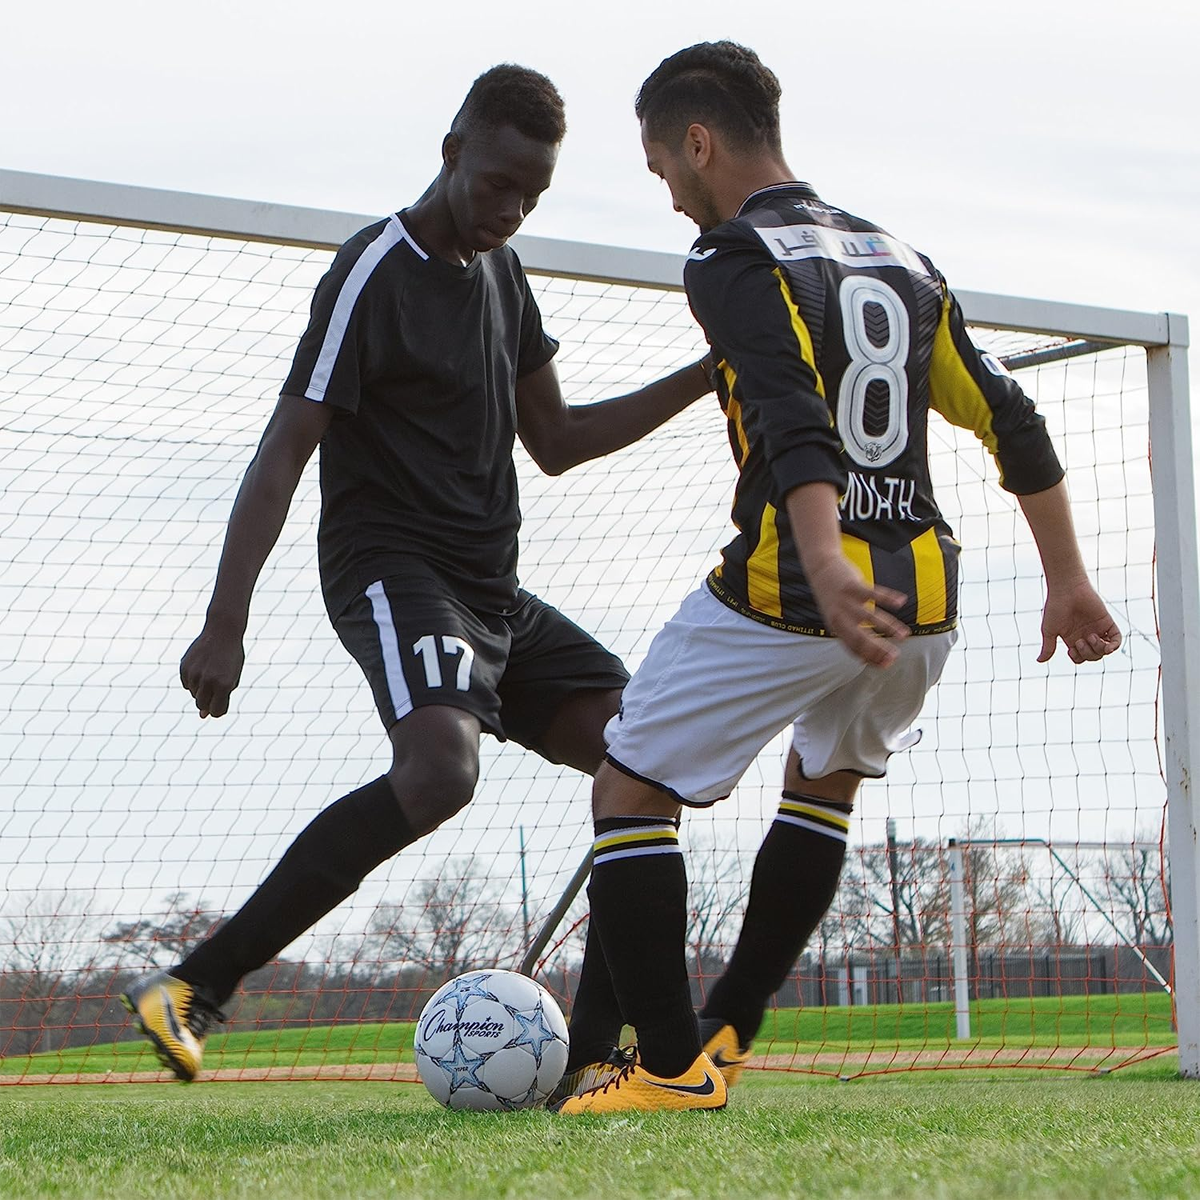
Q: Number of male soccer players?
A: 2